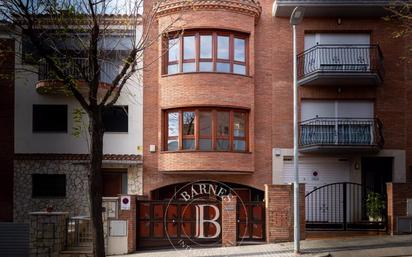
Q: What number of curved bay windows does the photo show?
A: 2